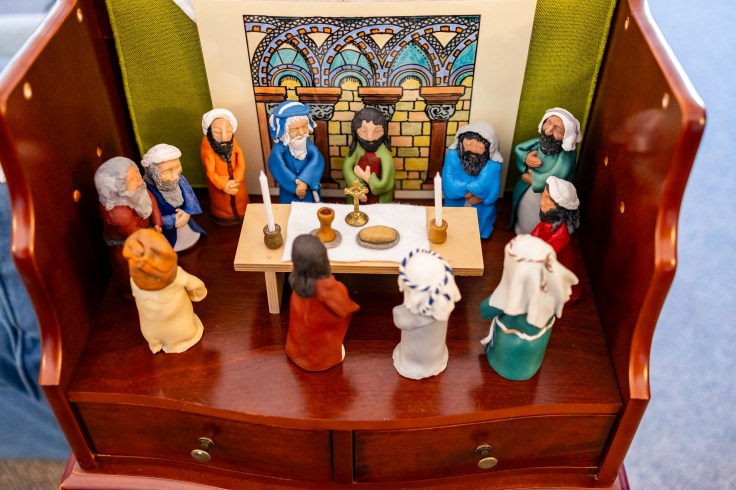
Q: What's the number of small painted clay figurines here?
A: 12